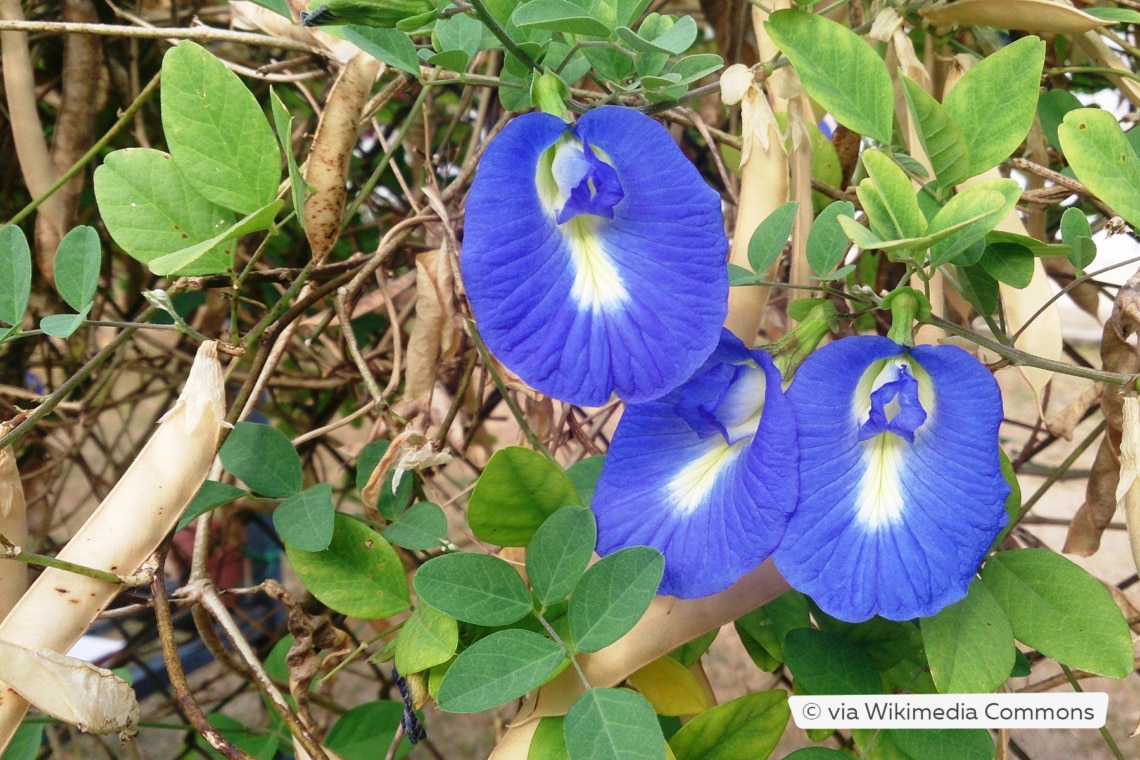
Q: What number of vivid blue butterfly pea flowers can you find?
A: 3